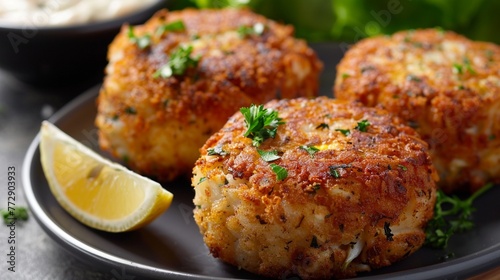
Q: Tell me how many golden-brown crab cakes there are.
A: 3